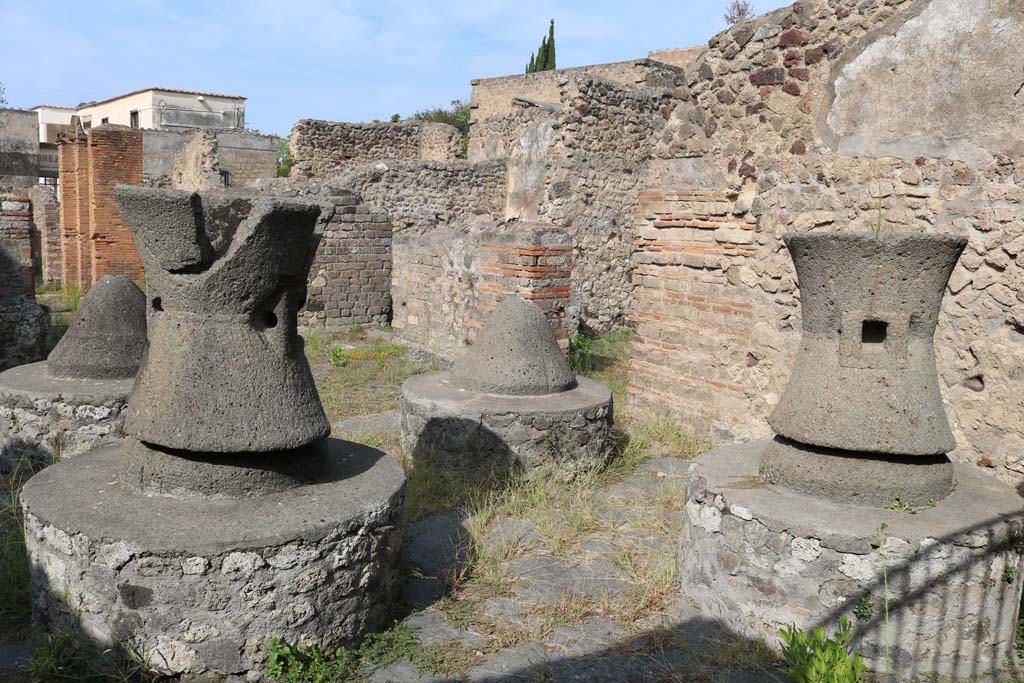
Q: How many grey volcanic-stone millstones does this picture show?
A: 4